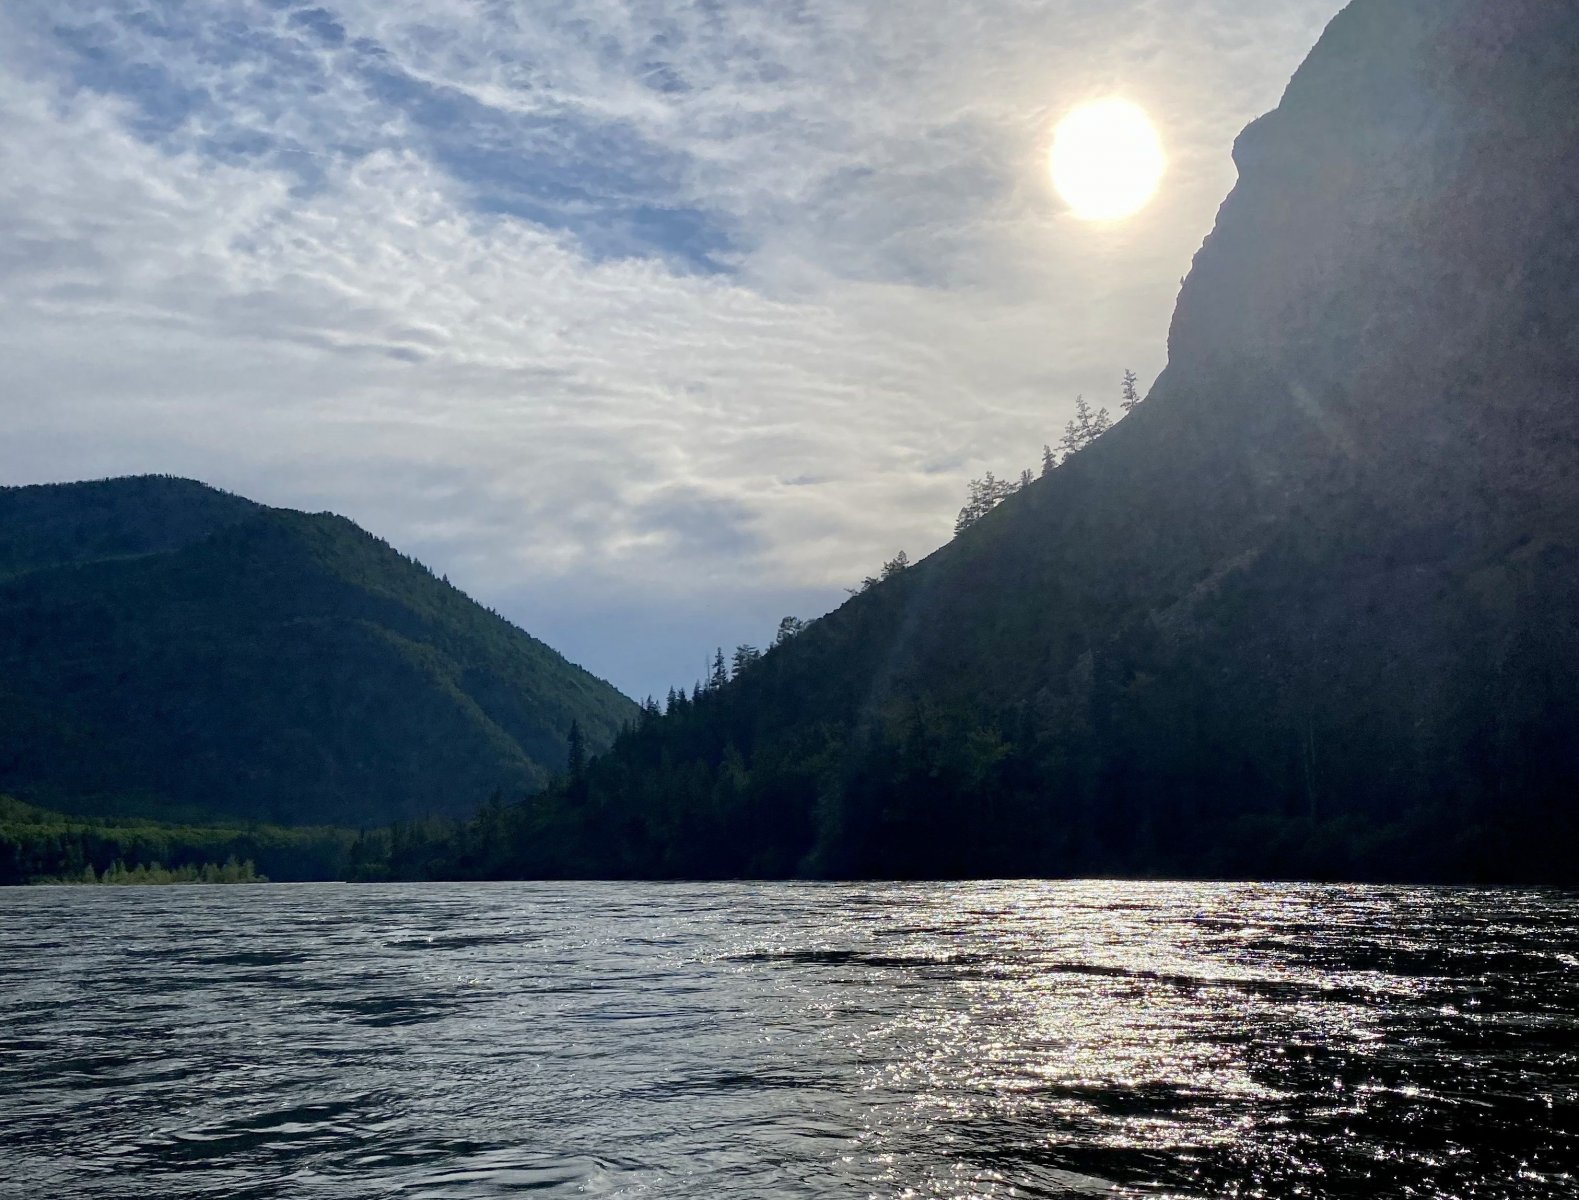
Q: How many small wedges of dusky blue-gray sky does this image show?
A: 1